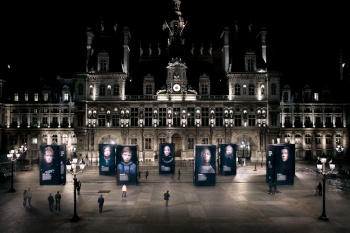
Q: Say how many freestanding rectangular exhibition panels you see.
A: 7